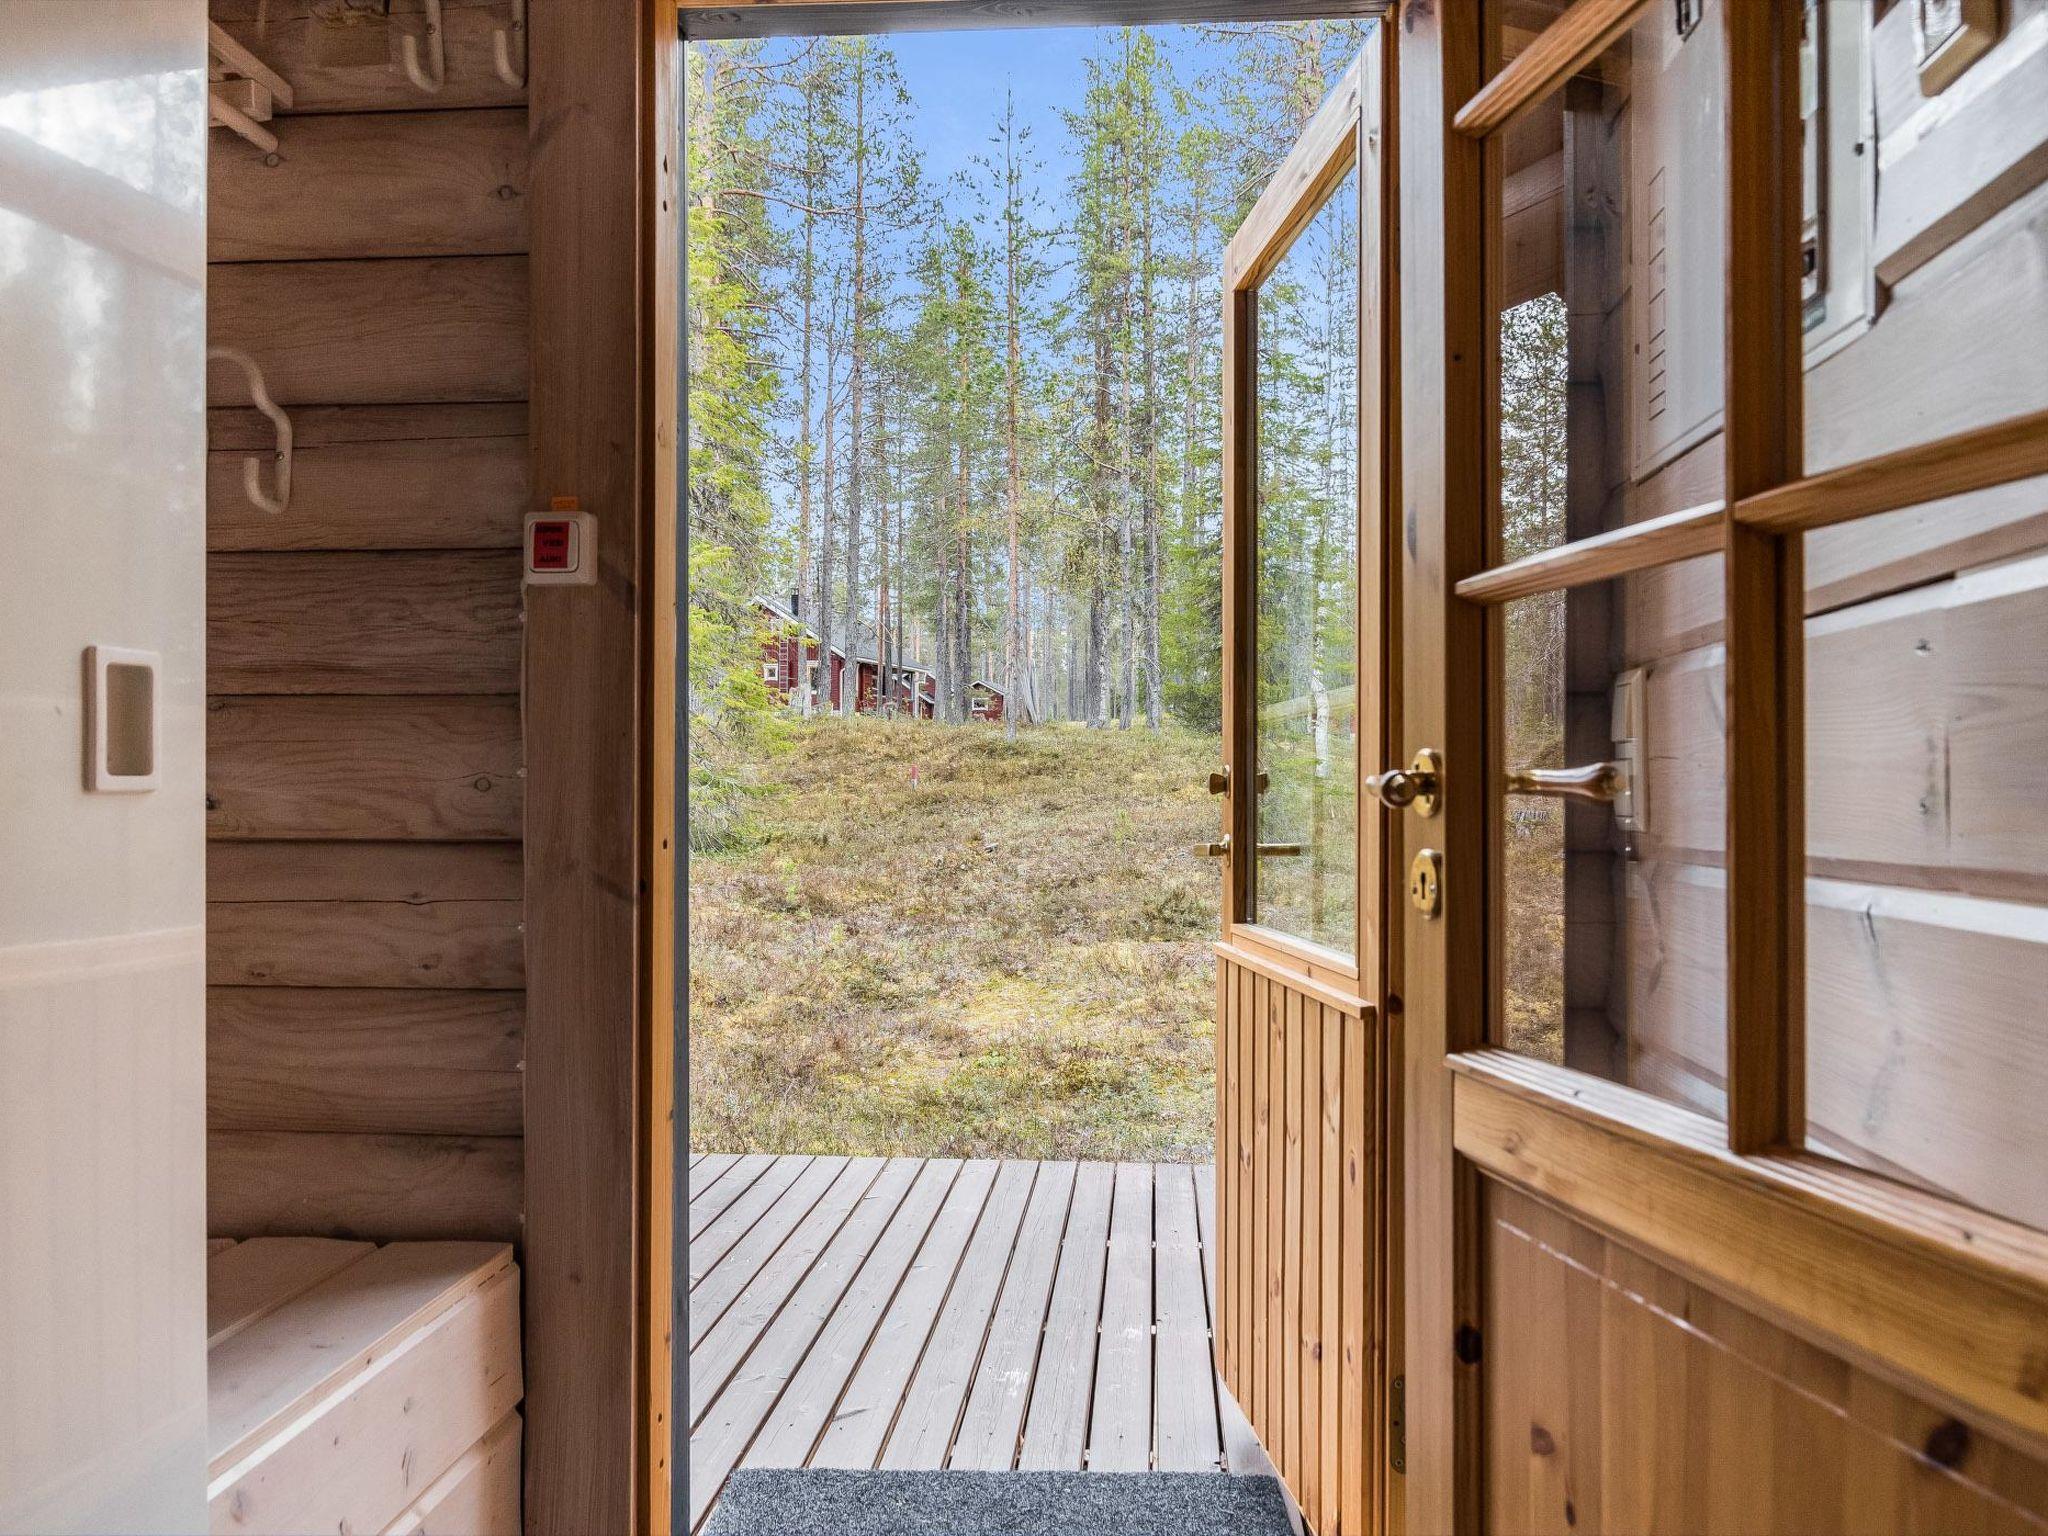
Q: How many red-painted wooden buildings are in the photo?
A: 2